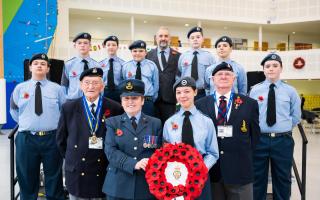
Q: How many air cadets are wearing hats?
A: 8